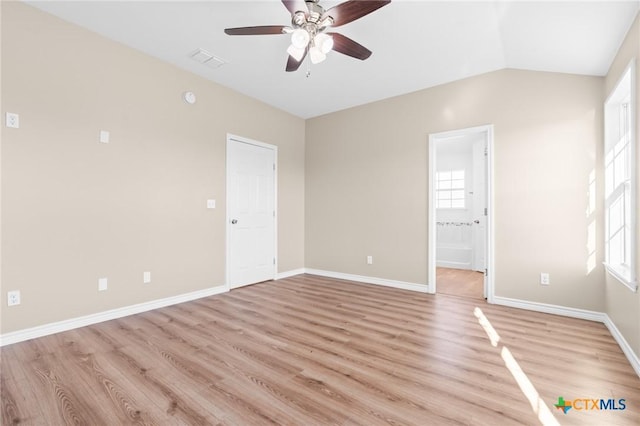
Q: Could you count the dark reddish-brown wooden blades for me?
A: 5